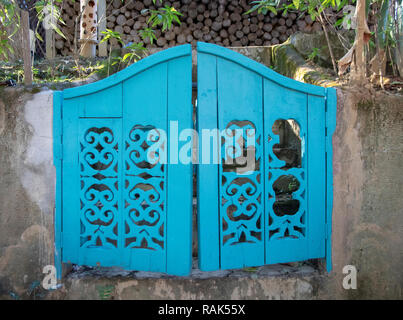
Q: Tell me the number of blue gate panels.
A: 2